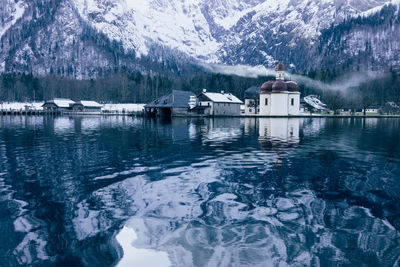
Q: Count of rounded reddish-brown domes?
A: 4